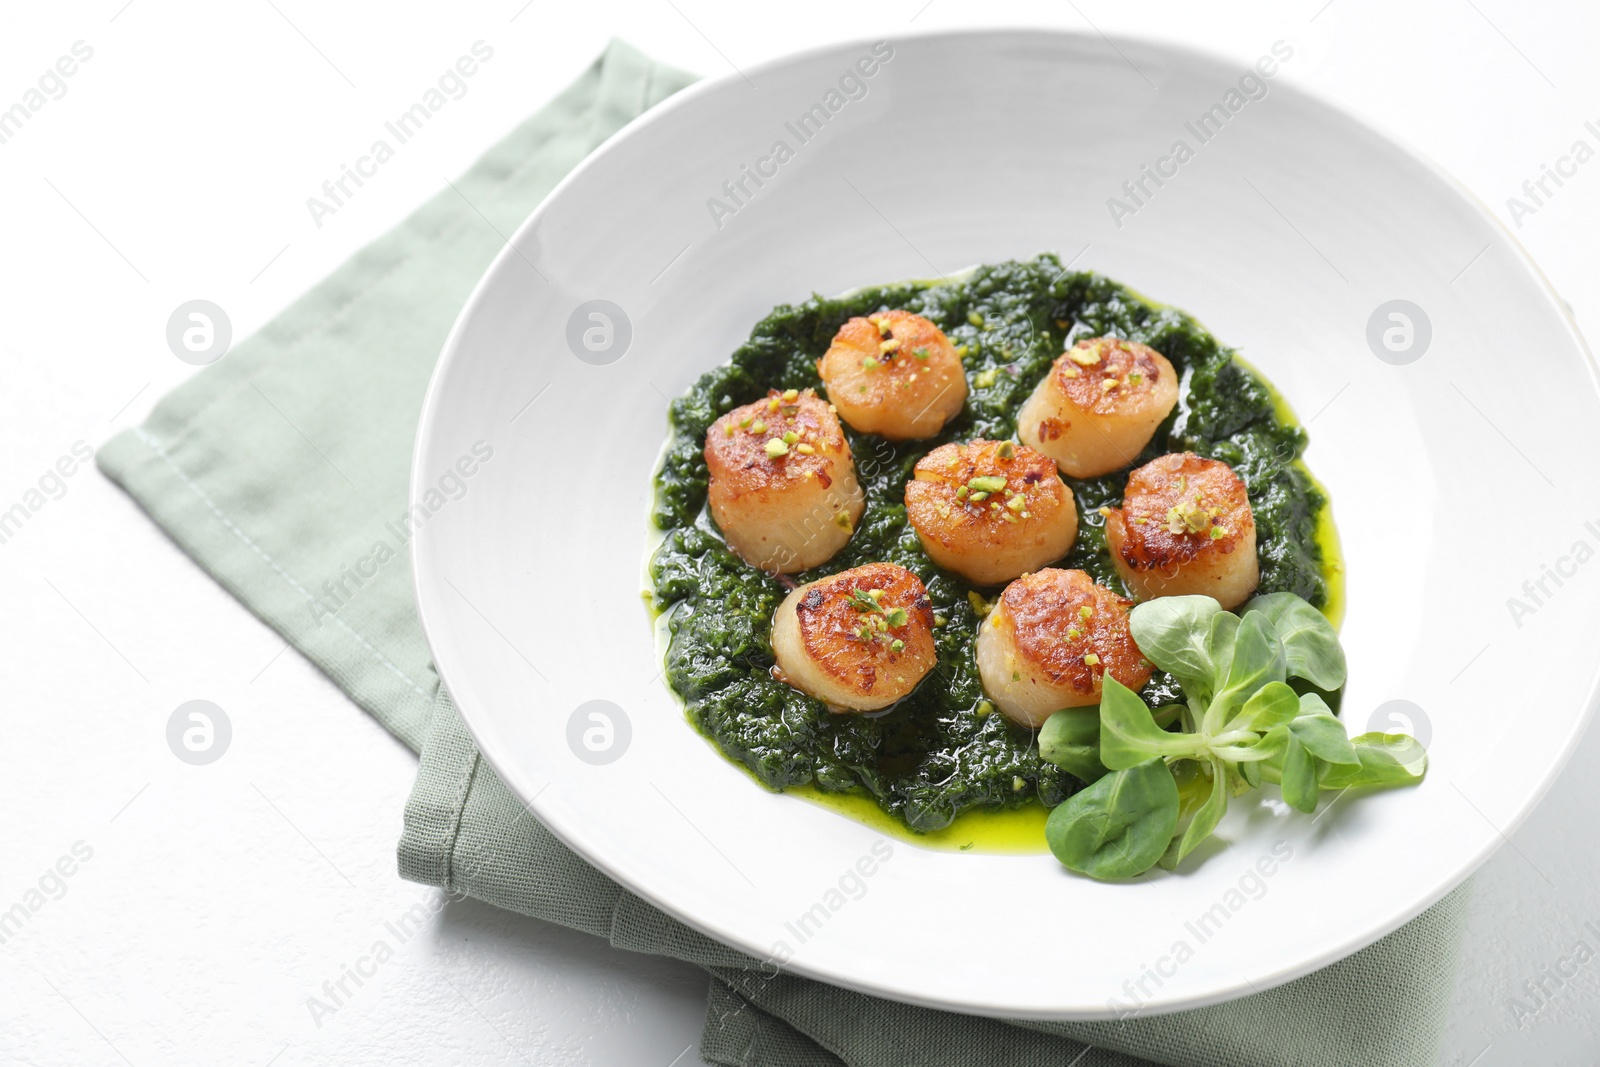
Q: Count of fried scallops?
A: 7